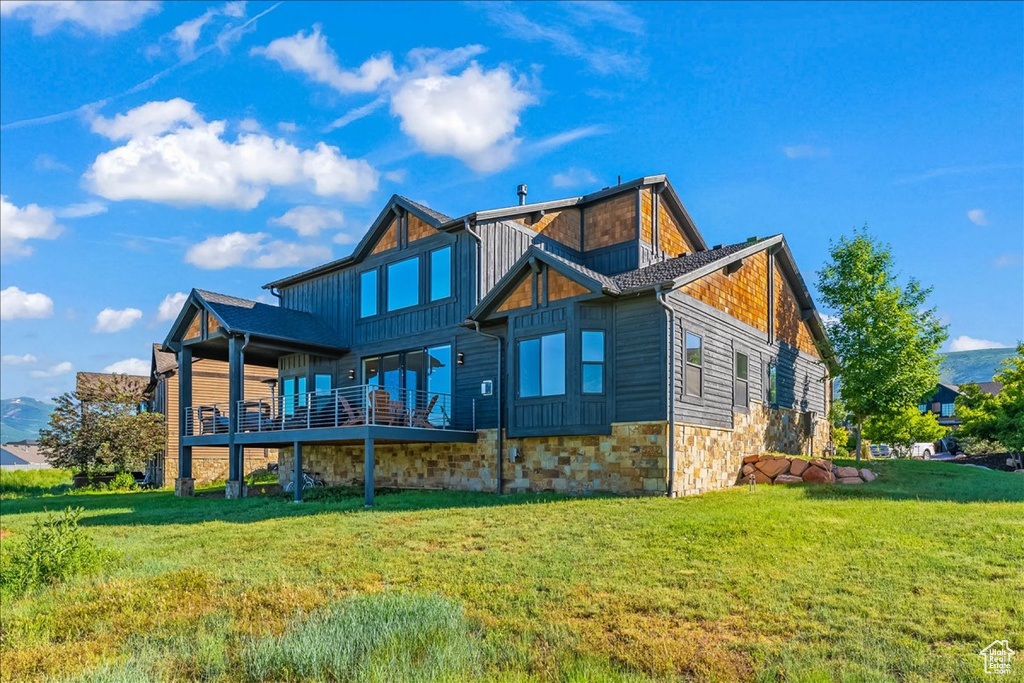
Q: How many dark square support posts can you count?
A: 4